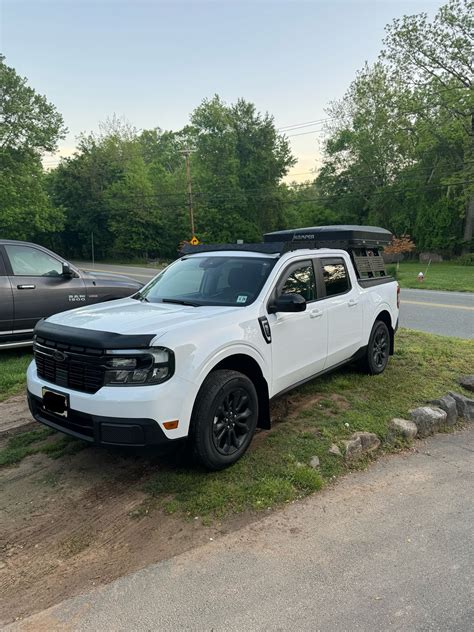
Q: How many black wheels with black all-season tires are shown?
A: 2